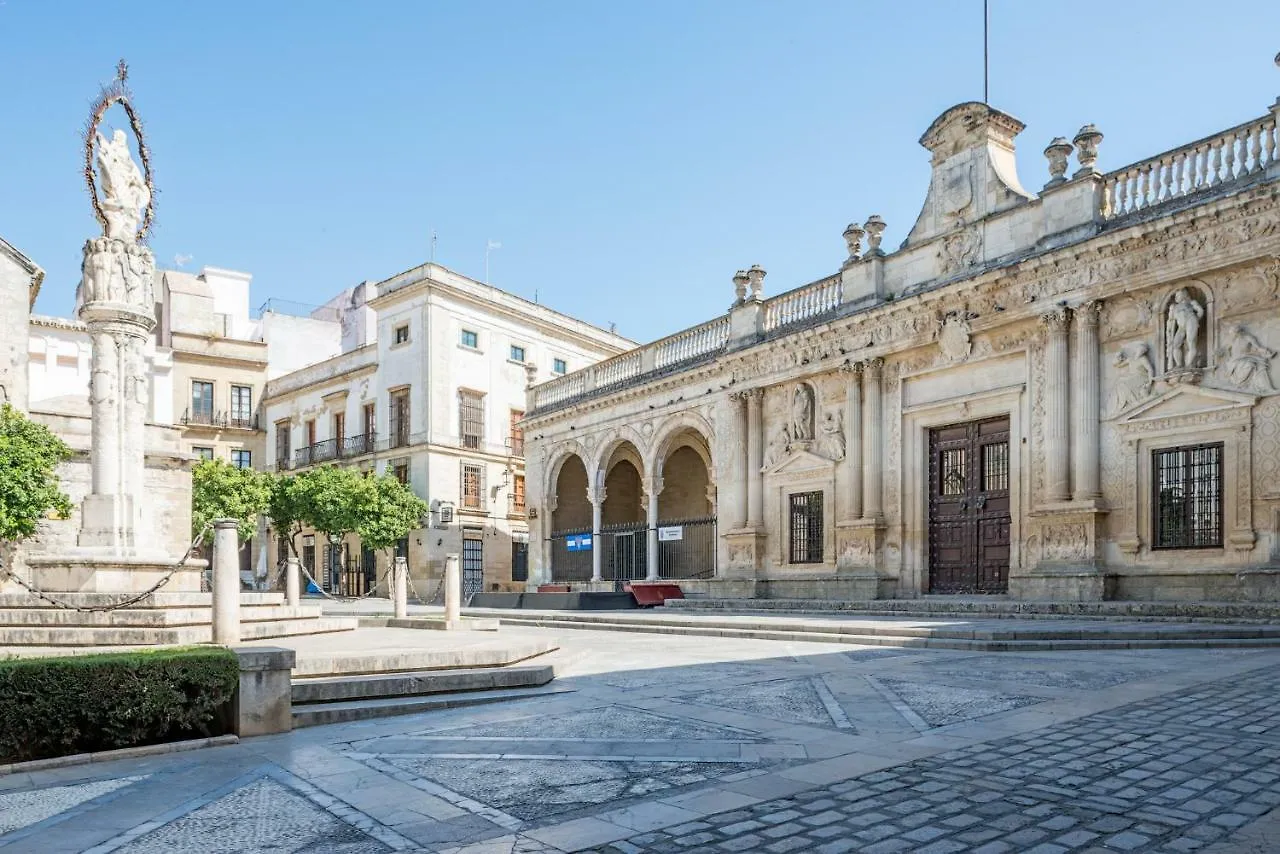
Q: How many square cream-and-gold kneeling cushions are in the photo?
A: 0